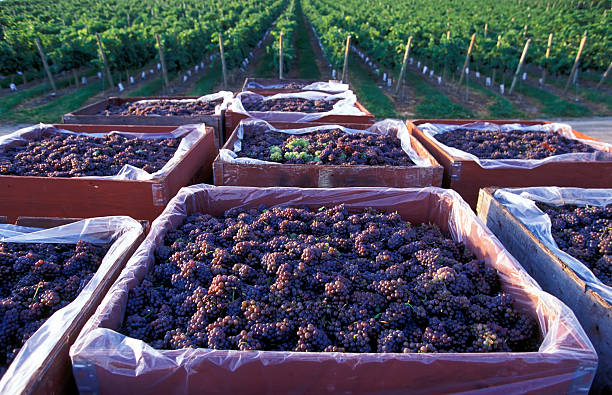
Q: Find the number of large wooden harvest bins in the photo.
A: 9